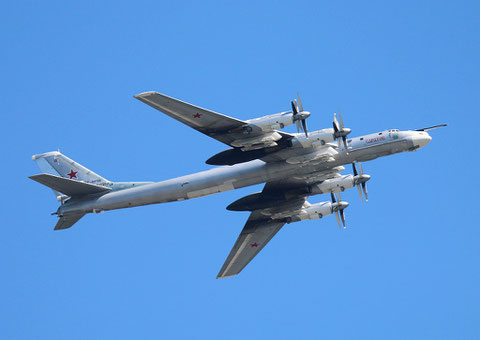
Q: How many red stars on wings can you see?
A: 2